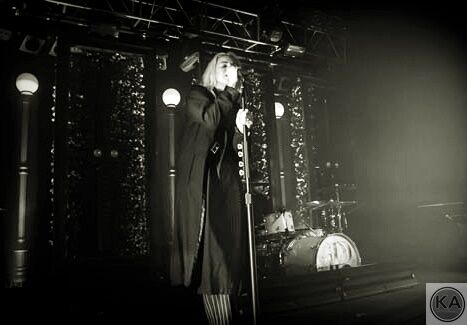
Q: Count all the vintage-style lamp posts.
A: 3